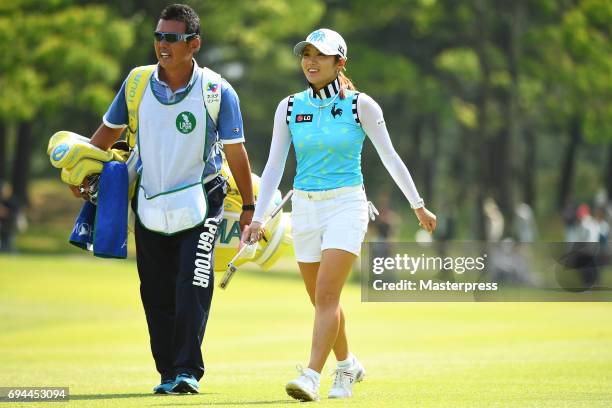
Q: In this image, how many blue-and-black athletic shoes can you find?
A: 2